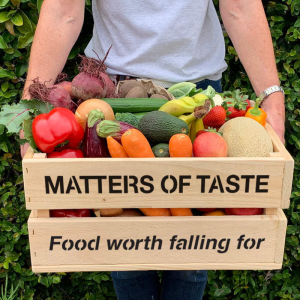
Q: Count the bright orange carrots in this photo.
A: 3